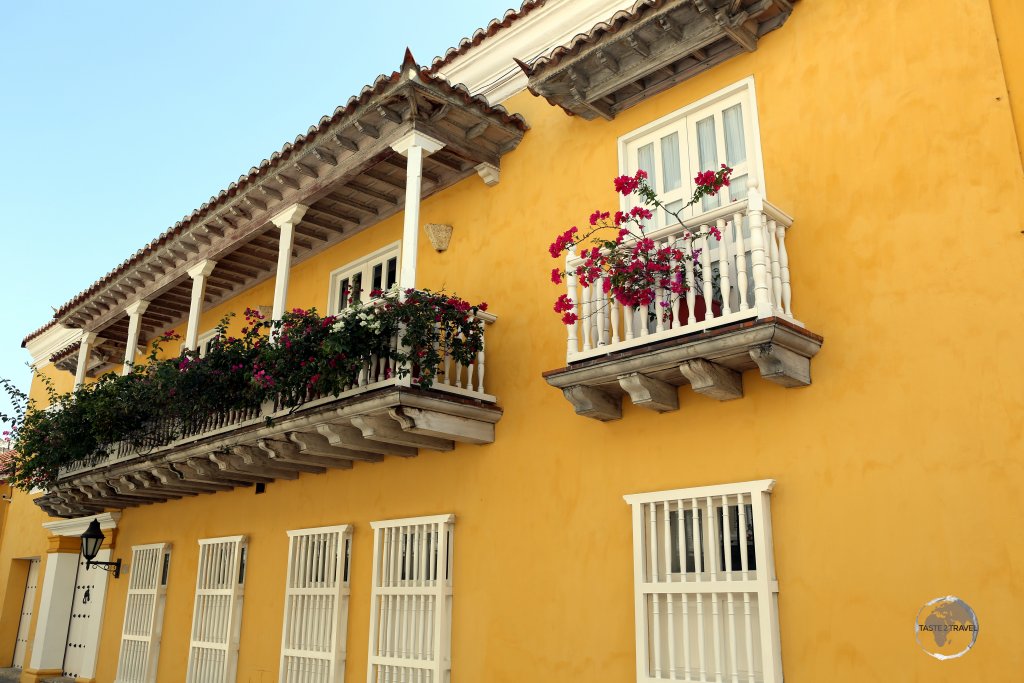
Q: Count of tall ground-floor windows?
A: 5